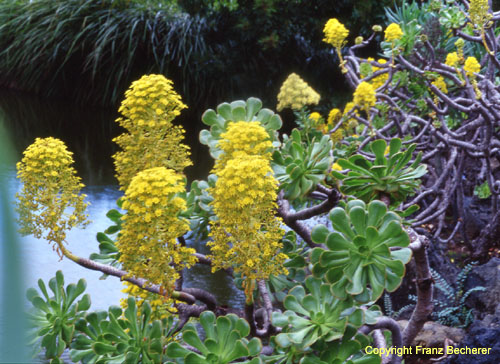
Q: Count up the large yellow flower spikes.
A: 5